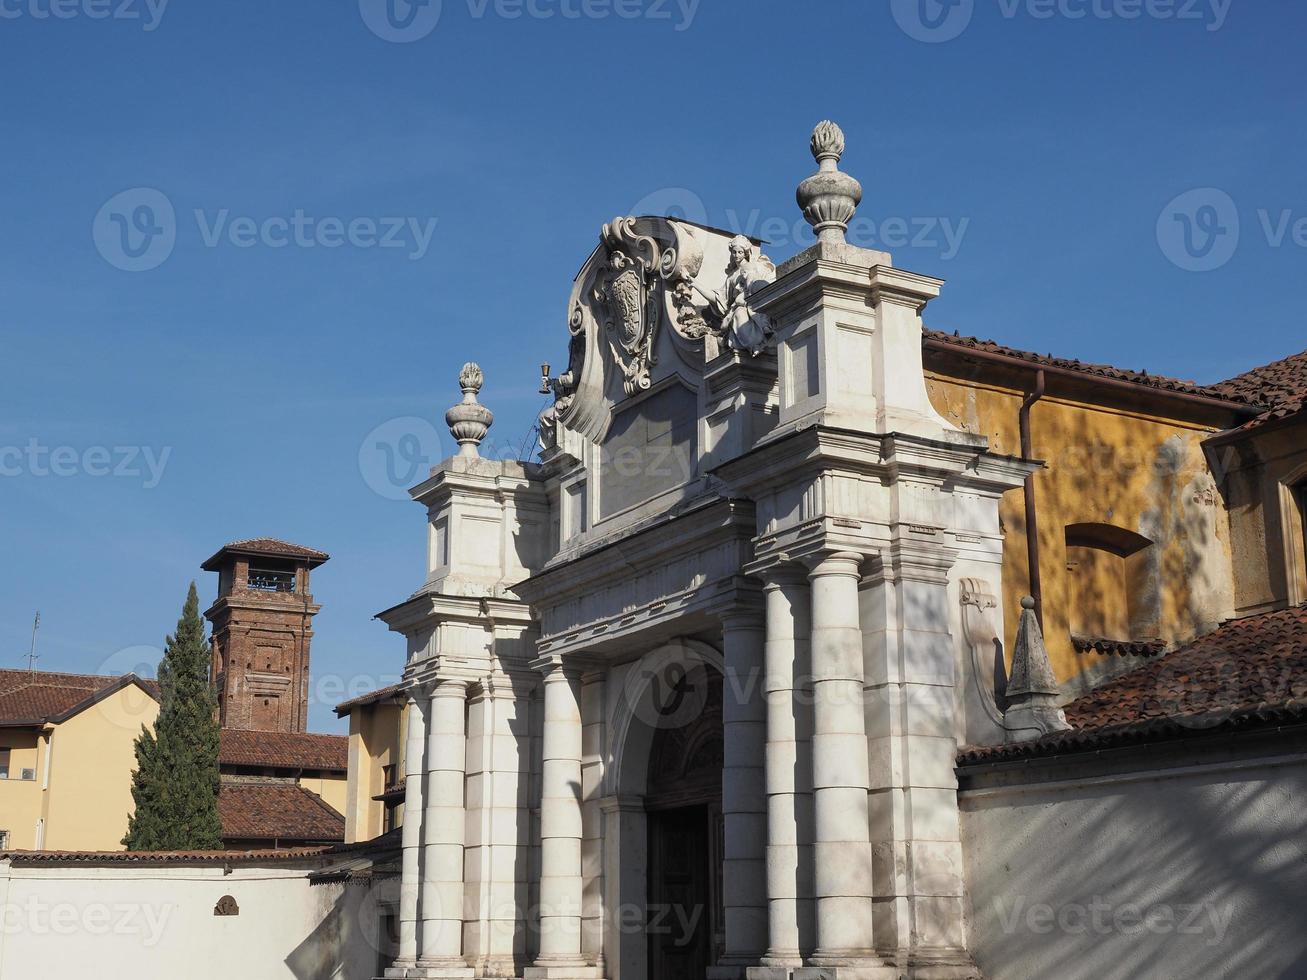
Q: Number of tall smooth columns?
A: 6